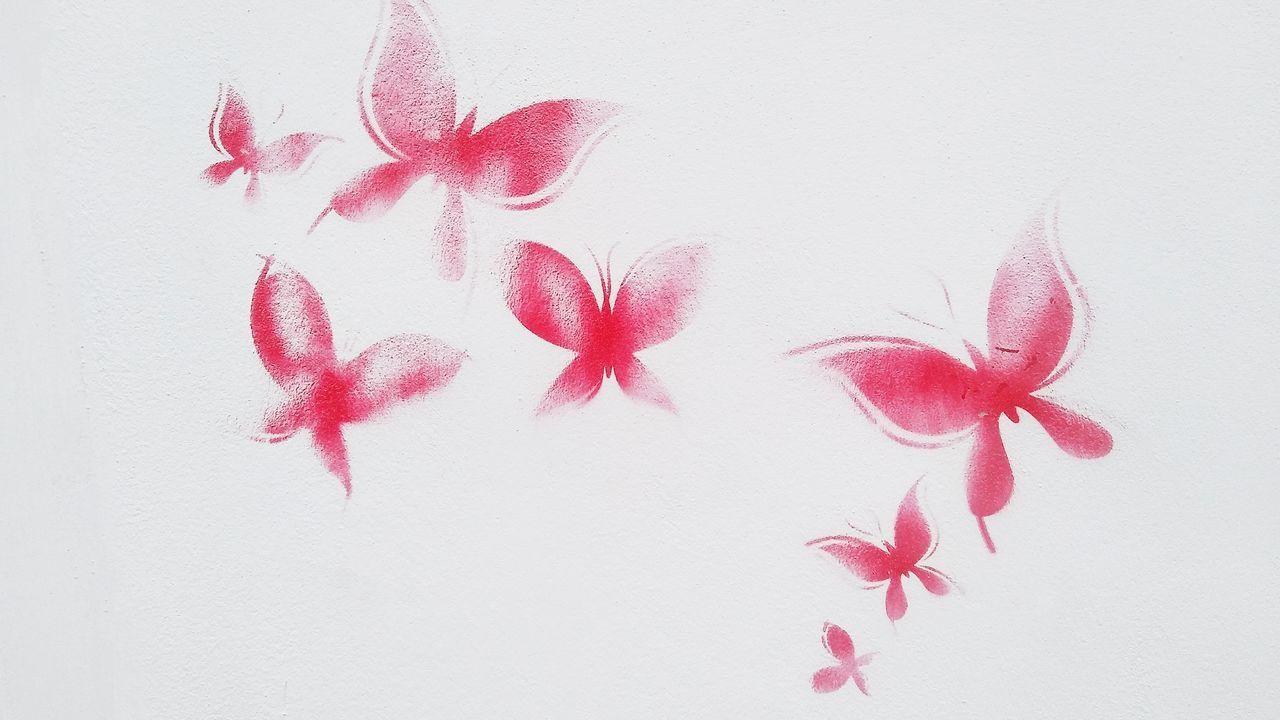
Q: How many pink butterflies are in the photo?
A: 7